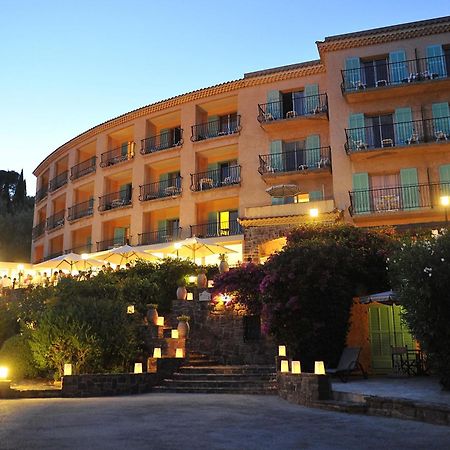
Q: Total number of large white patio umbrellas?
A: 3